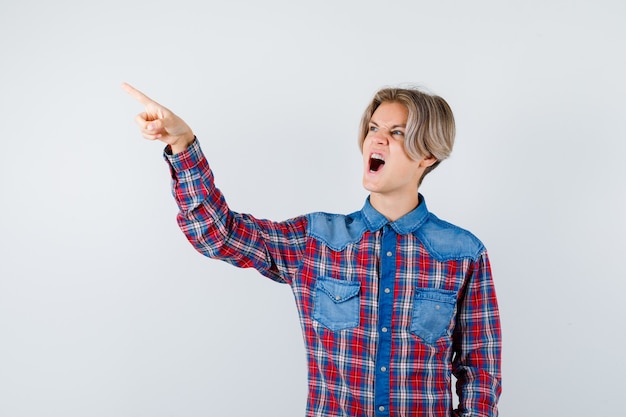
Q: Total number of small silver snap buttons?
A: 7